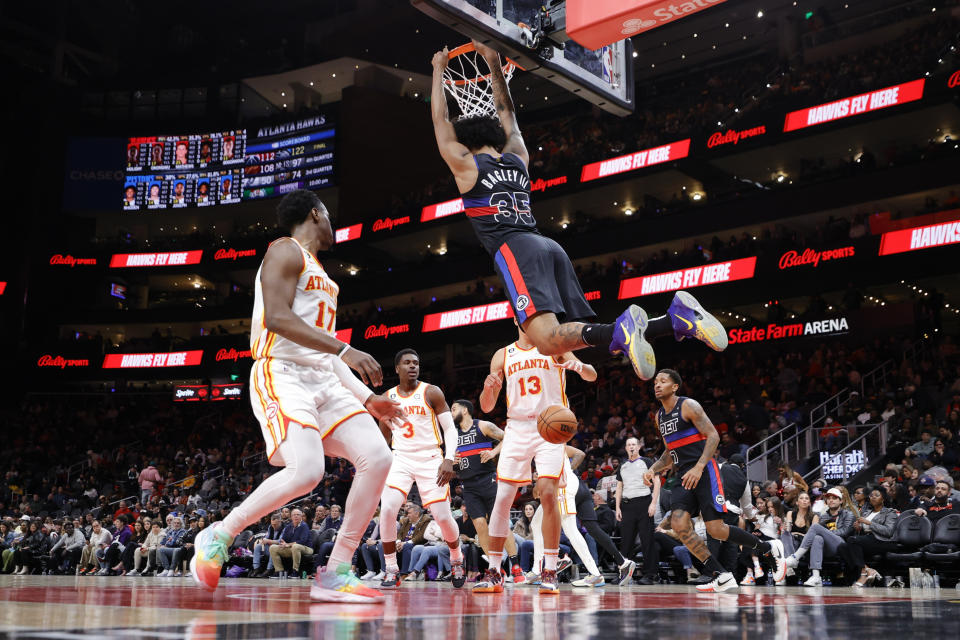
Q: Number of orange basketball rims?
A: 1